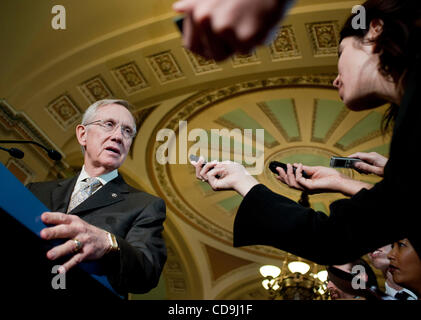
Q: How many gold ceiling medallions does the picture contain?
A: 8